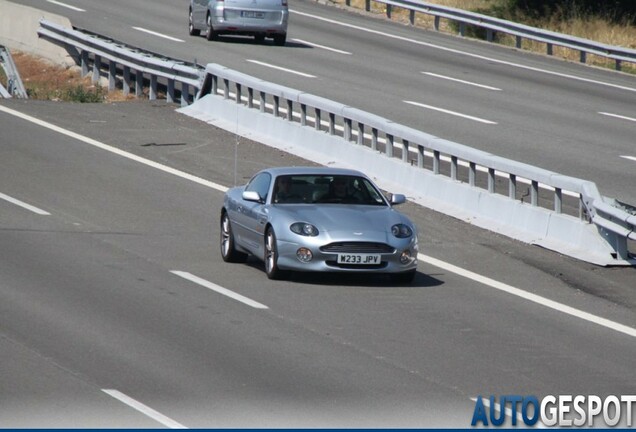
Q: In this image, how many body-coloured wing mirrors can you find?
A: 2